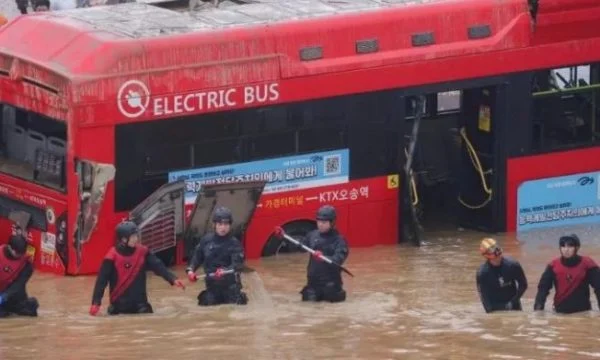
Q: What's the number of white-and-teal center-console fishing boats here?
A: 0